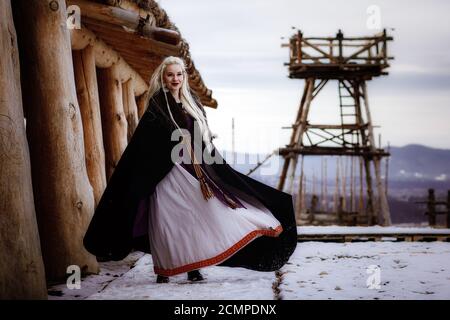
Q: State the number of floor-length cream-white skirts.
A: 1